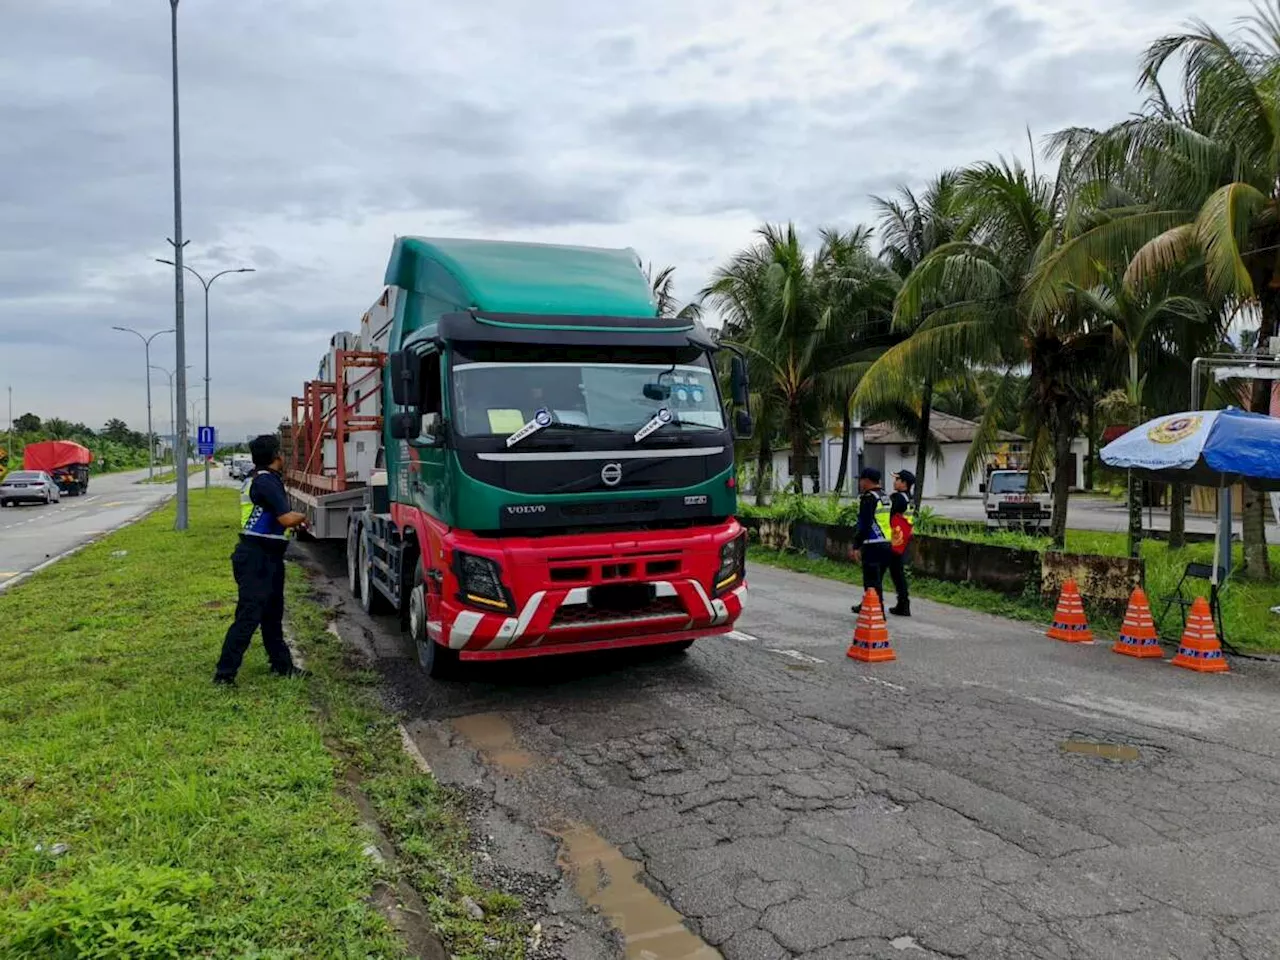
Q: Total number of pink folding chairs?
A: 0